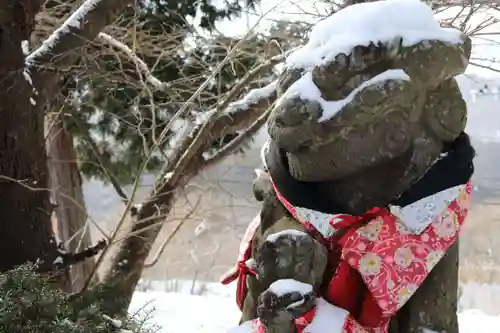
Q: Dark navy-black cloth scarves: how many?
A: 1